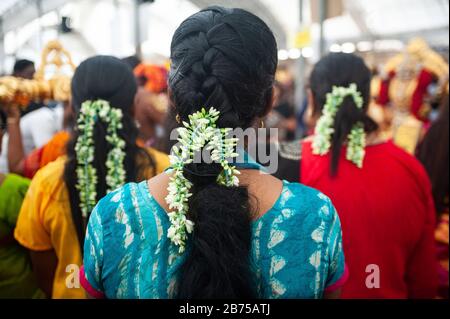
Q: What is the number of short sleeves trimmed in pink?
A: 2